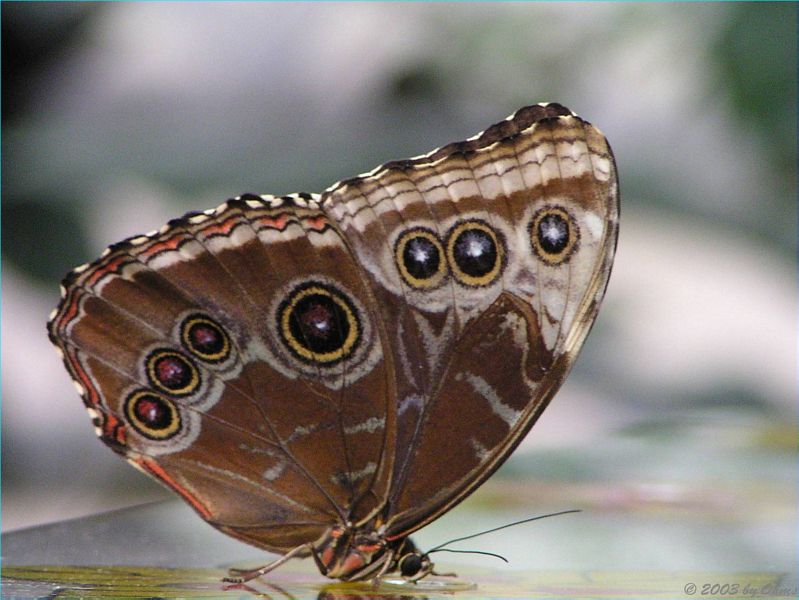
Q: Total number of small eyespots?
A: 6